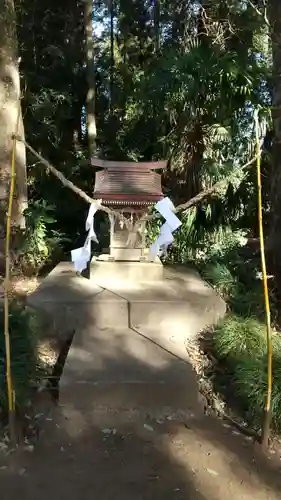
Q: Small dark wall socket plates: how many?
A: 0